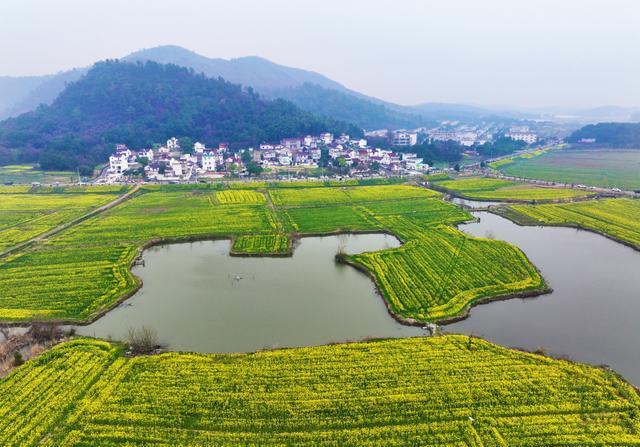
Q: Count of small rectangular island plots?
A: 1